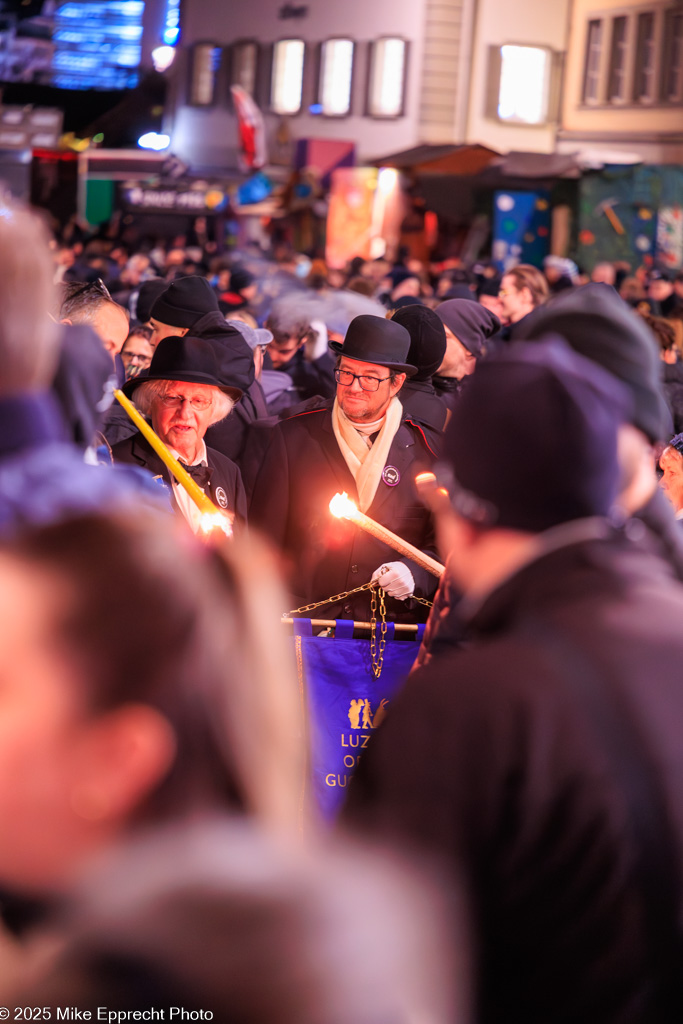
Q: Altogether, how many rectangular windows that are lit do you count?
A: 4